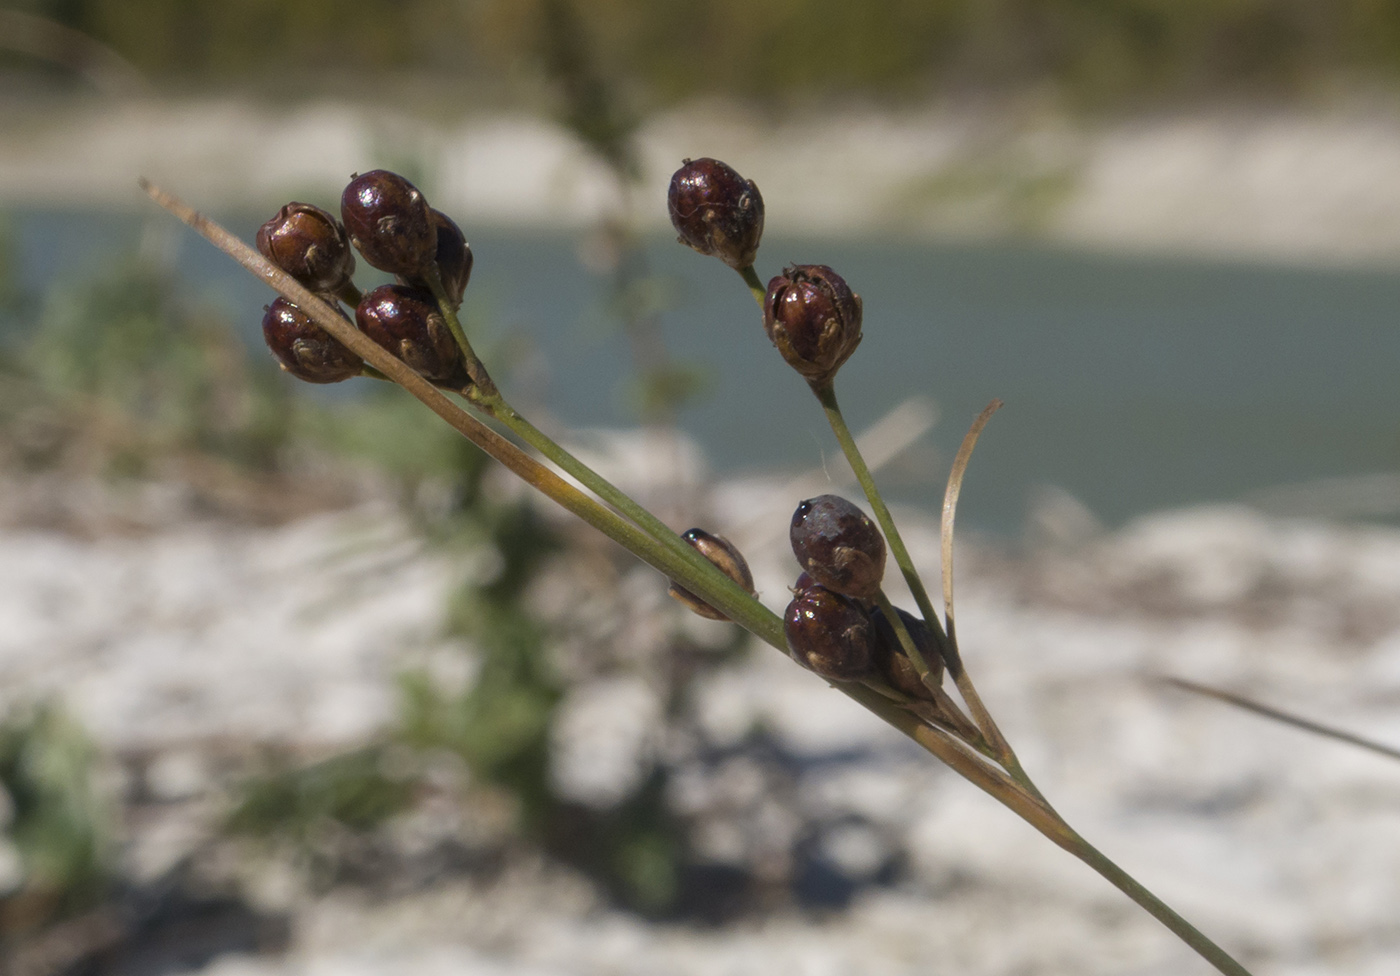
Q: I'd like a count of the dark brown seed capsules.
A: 11